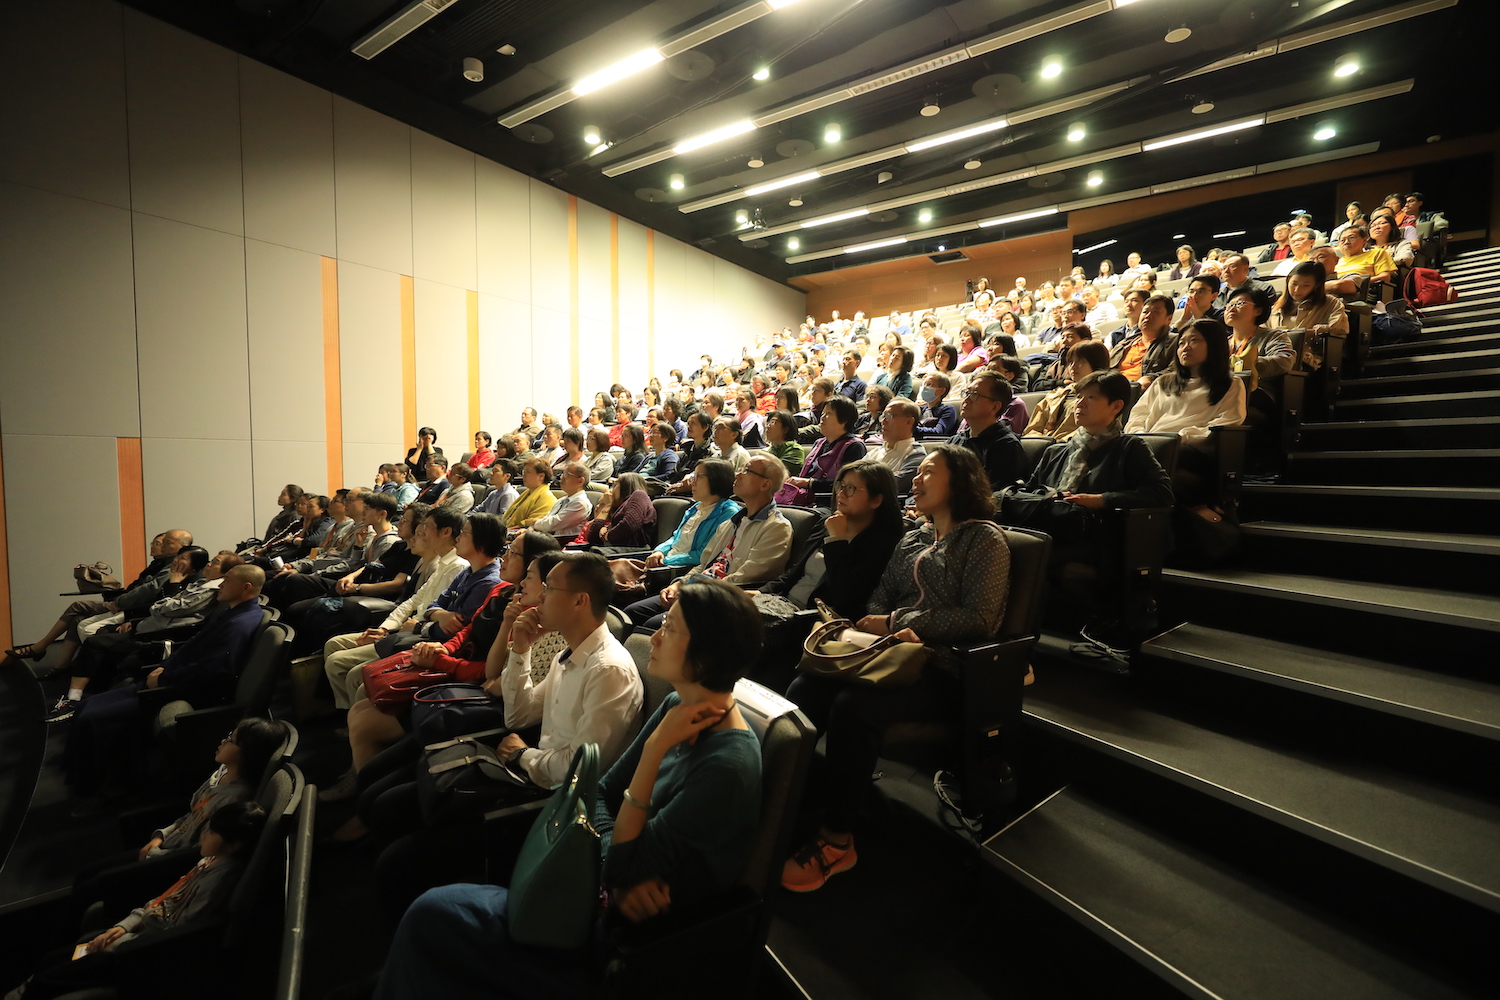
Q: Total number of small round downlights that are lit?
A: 12